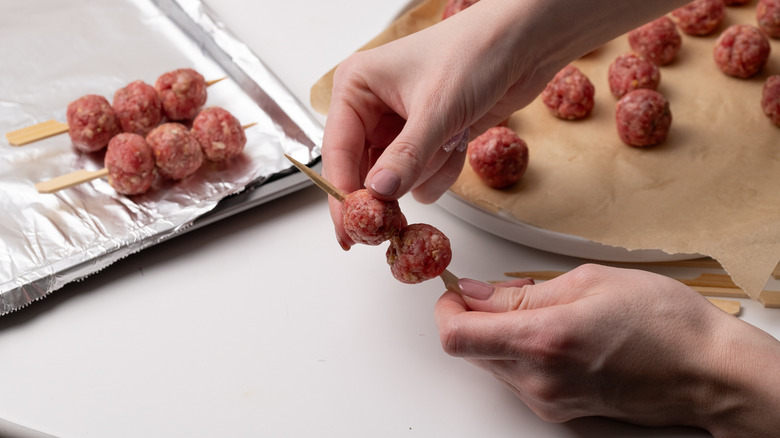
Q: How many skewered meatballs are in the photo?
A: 8